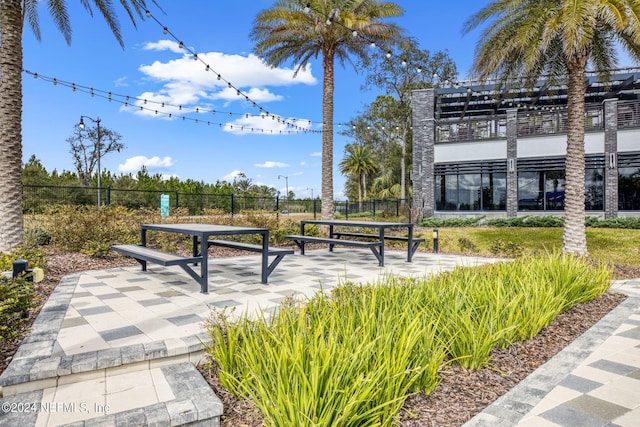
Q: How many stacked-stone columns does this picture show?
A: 3